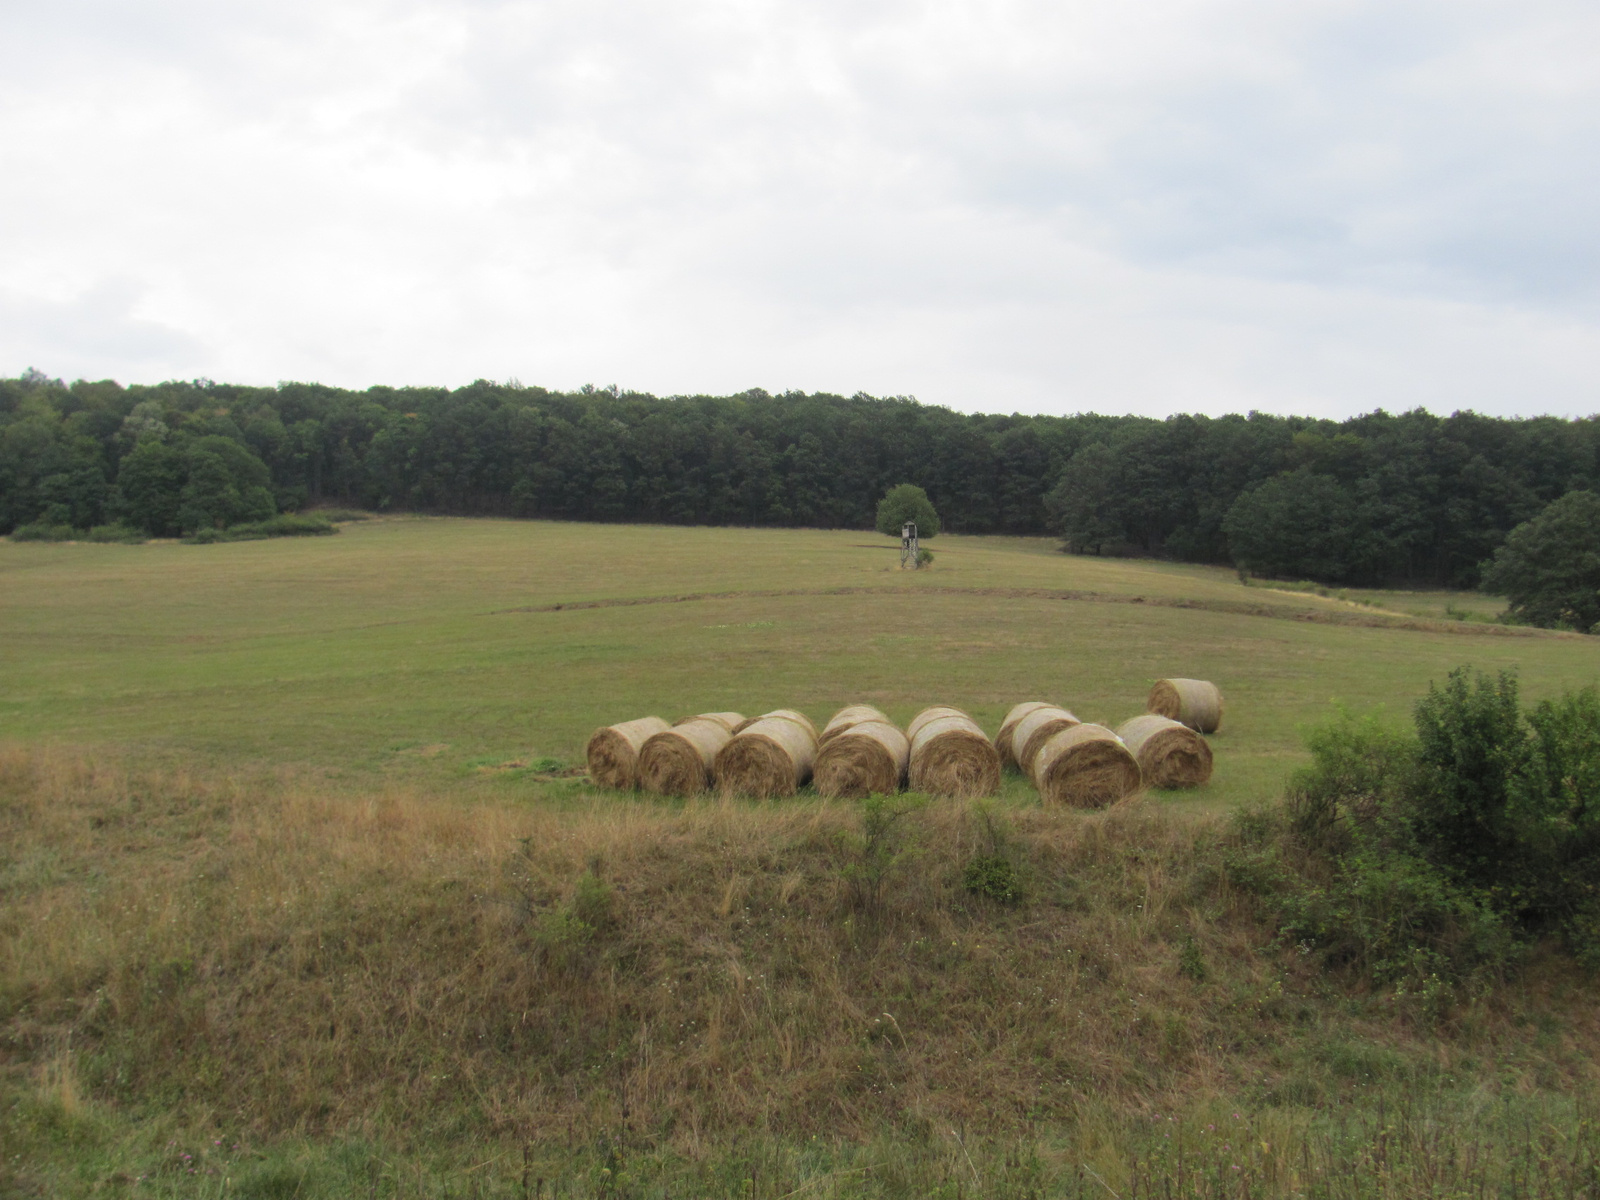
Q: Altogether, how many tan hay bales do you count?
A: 14